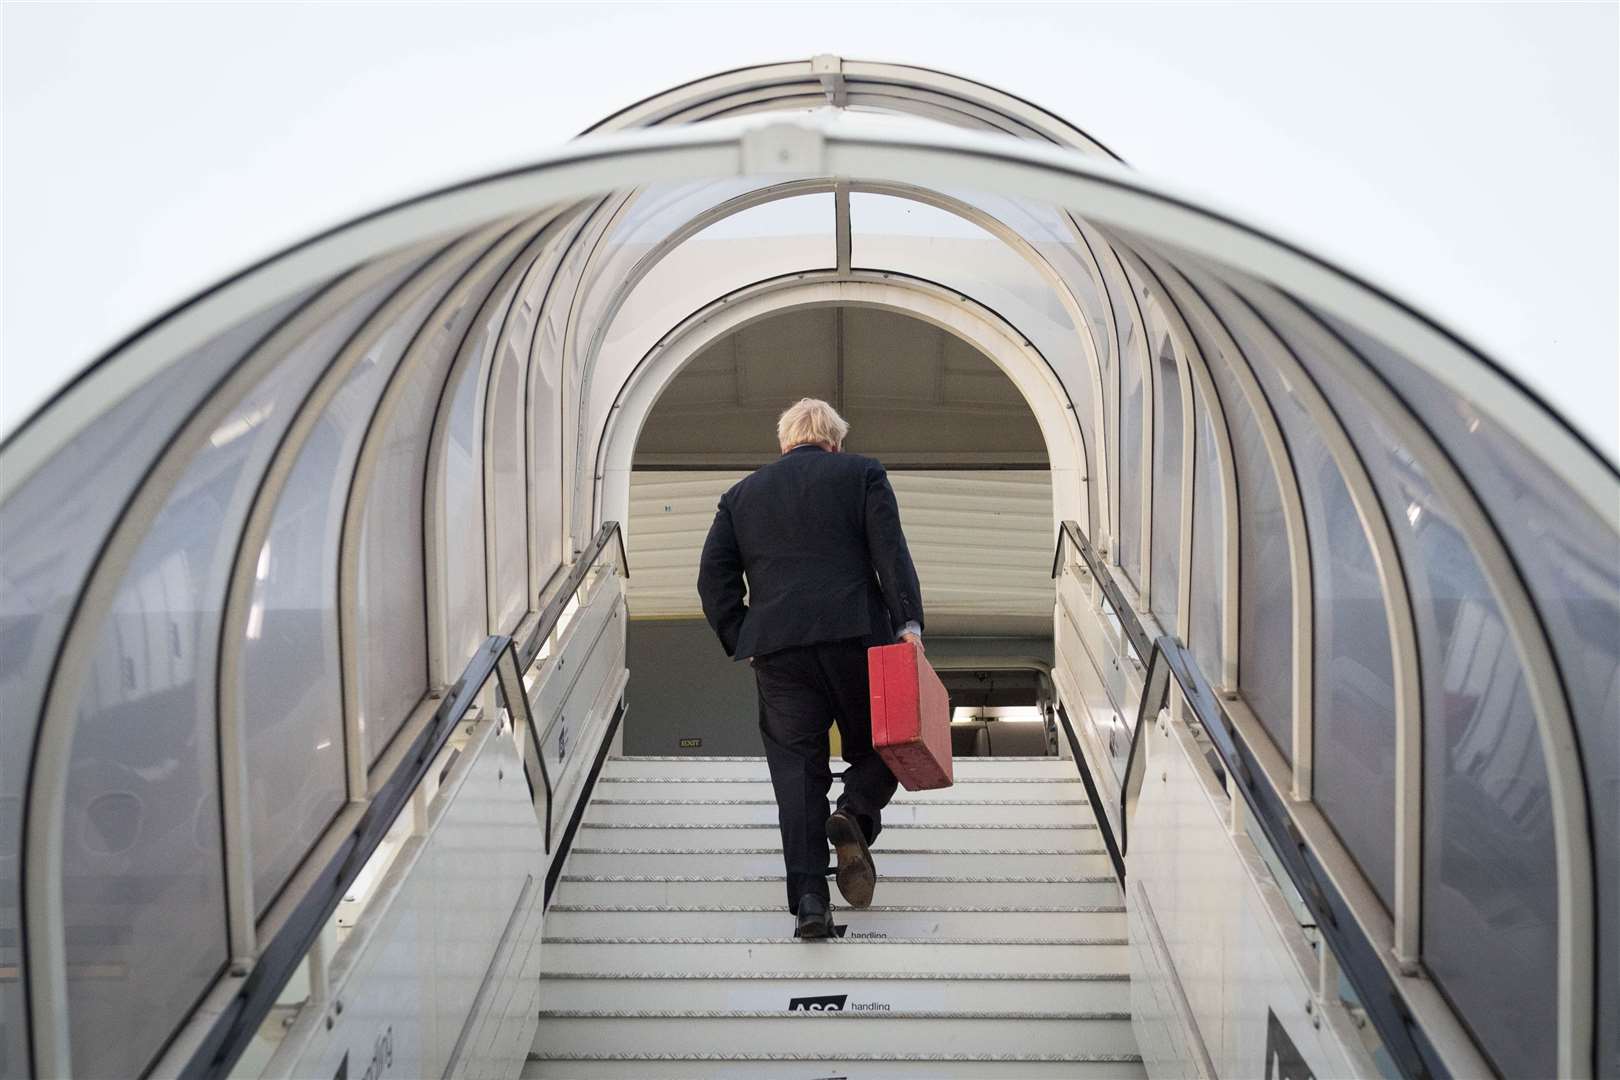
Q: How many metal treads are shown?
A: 11